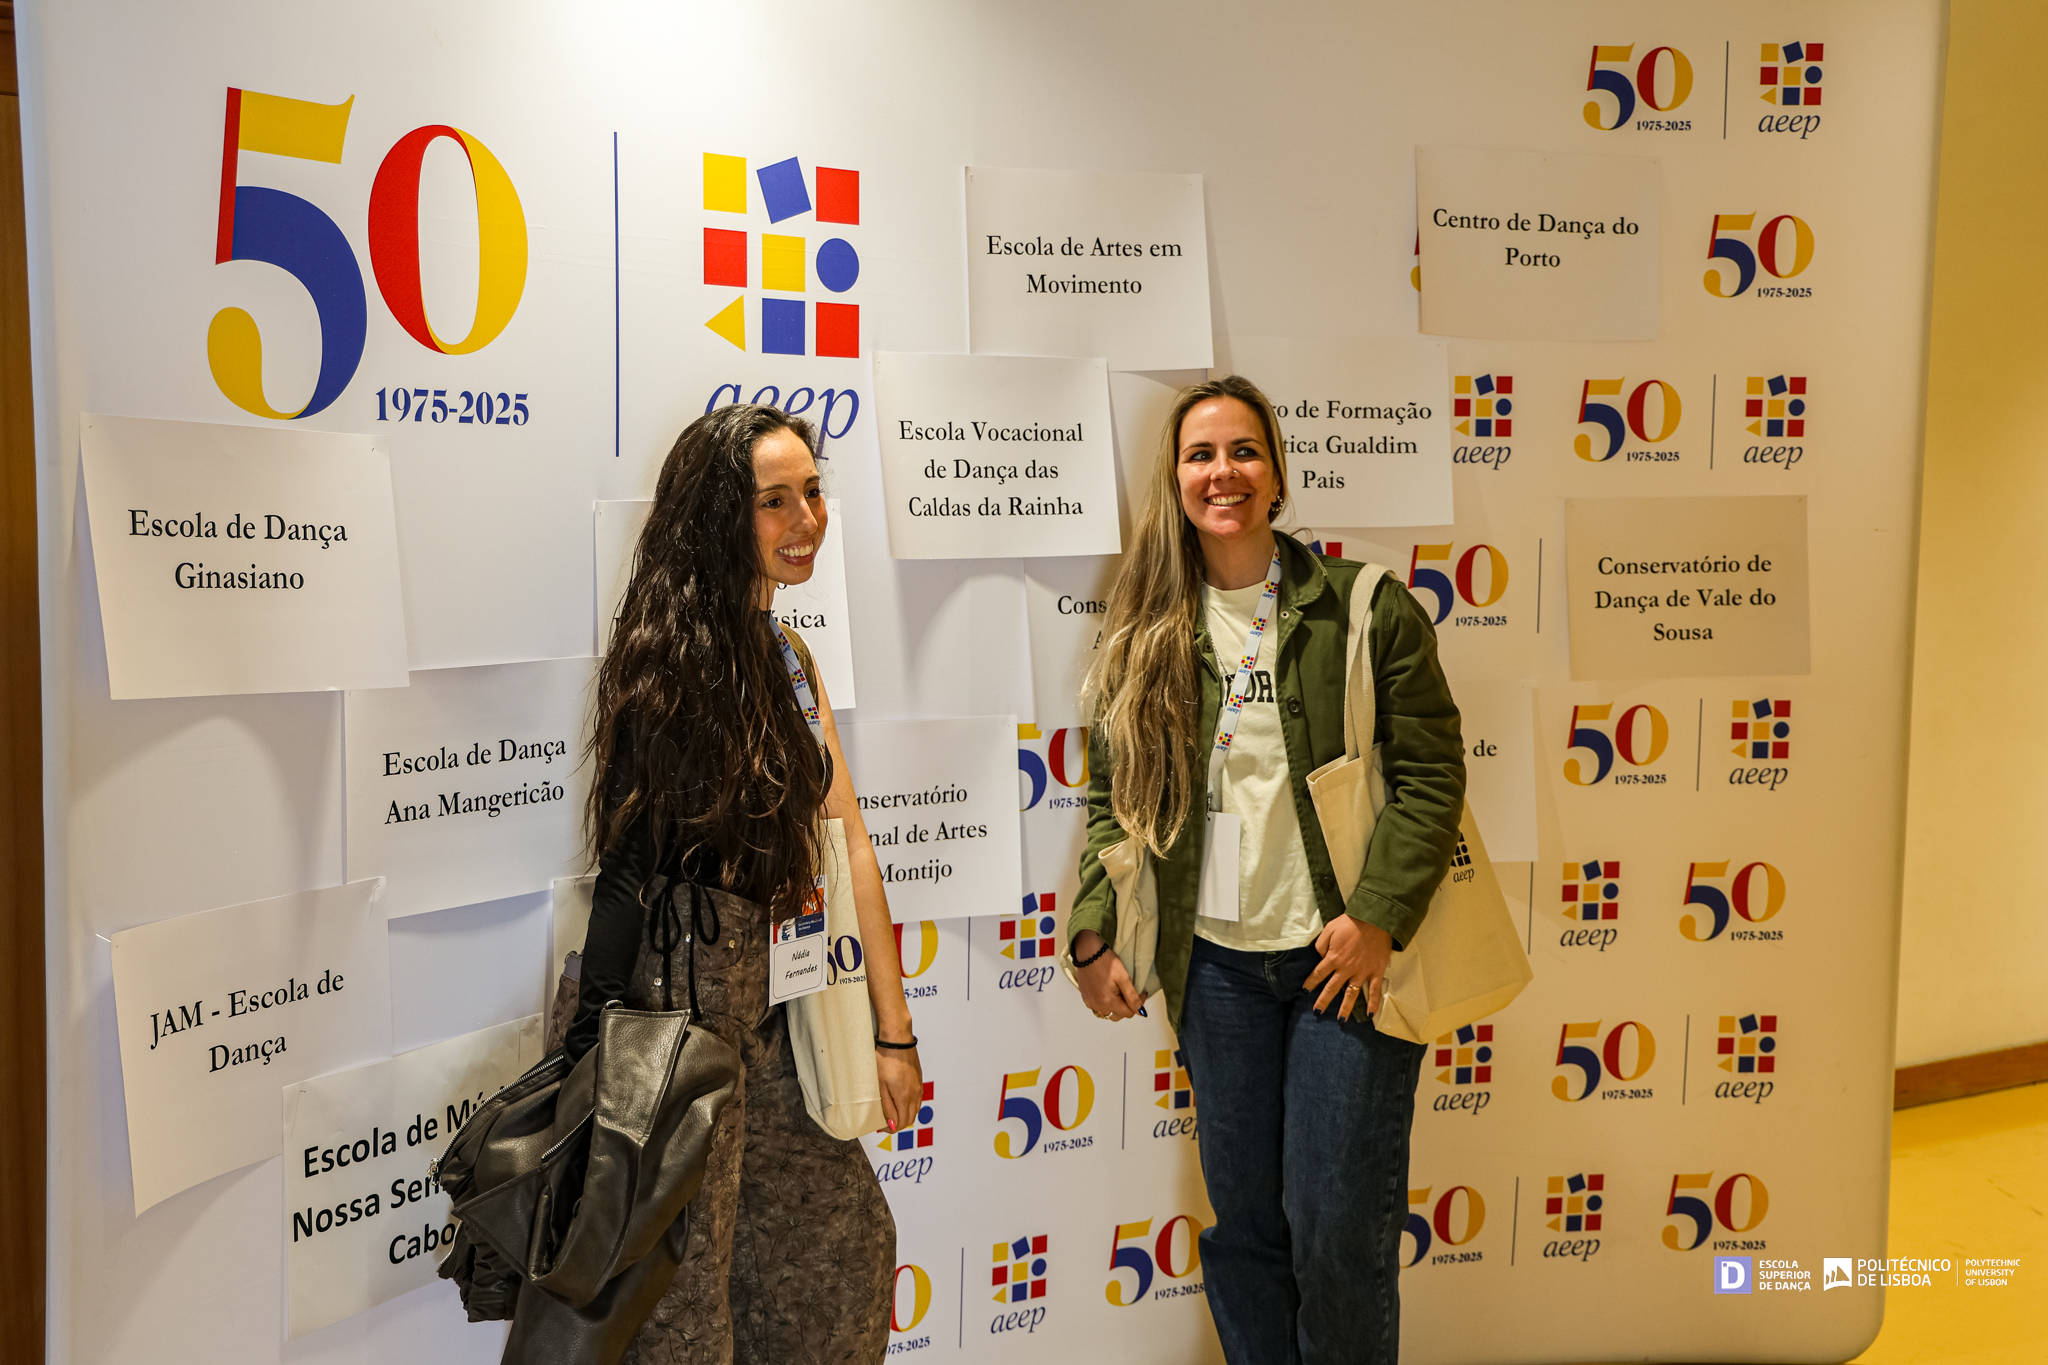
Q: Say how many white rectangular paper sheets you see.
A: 14